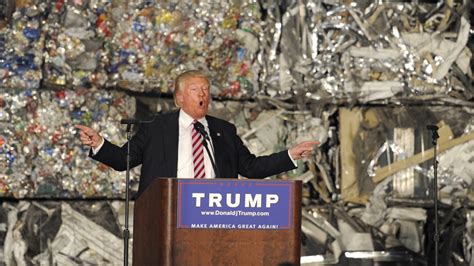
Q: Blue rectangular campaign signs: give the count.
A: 1